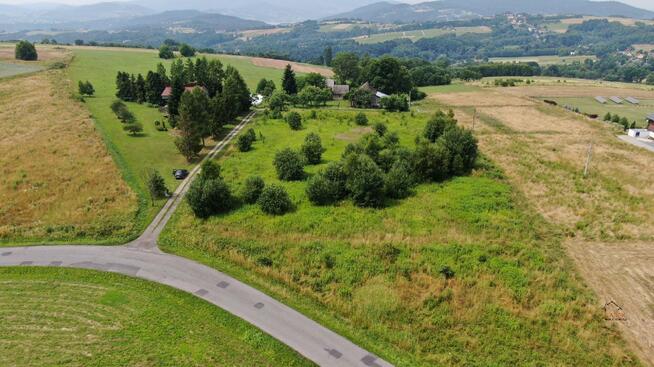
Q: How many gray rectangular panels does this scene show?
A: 3